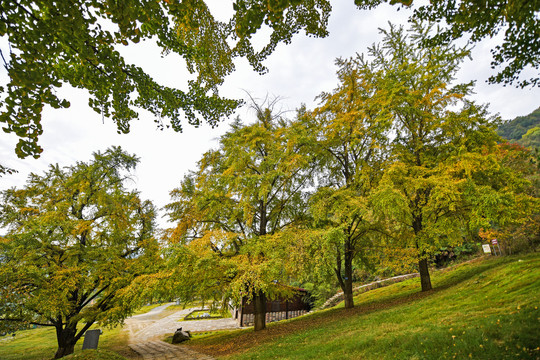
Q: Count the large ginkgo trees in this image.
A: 4